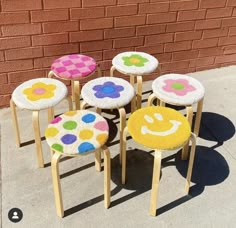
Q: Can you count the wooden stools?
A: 7